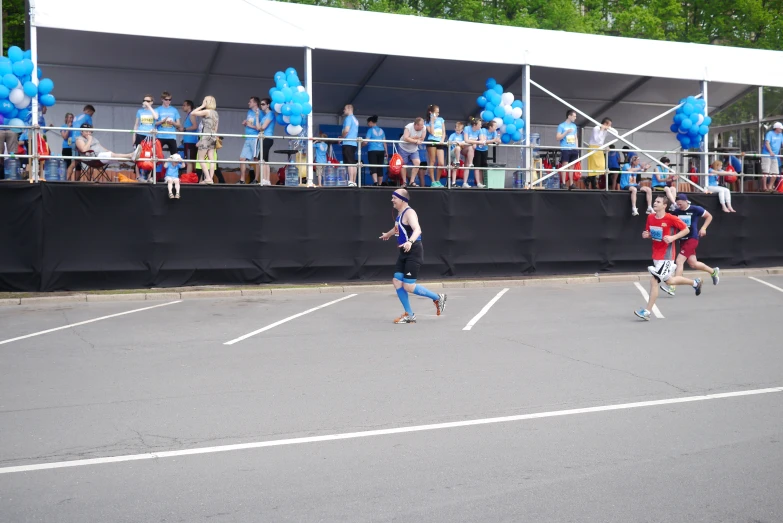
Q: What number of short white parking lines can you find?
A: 5